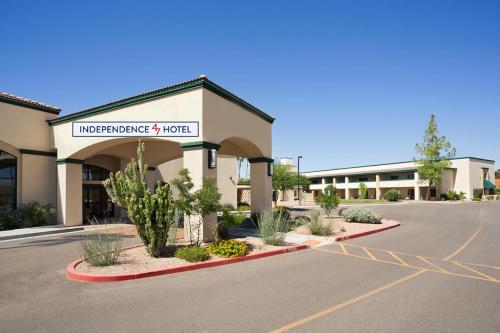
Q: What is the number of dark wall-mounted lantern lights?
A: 2